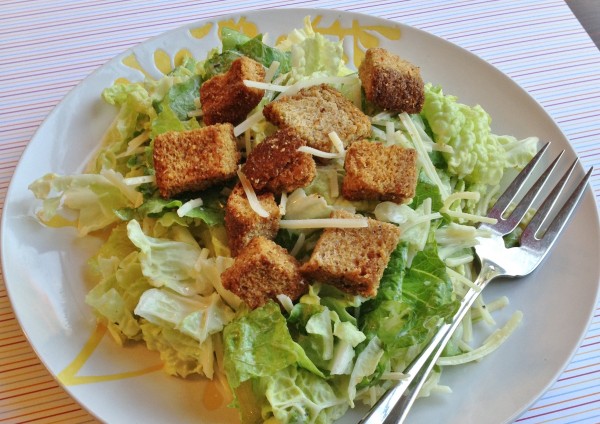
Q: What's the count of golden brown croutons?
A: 9